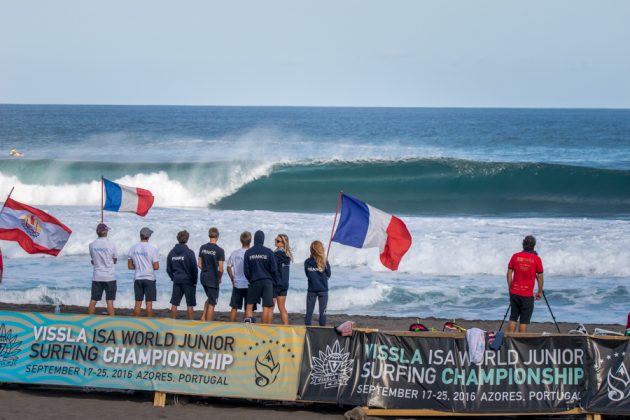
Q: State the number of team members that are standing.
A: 8